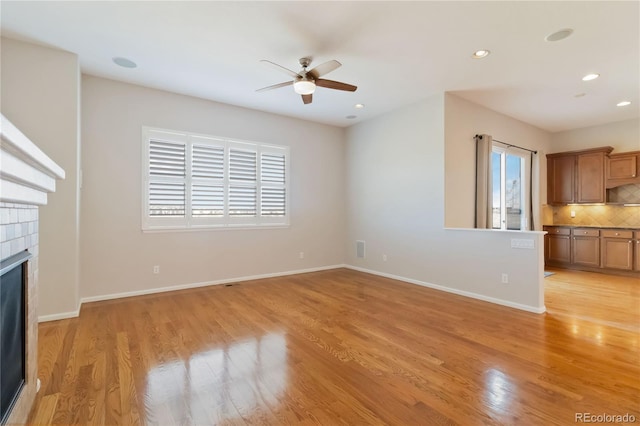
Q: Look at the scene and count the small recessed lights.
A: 4